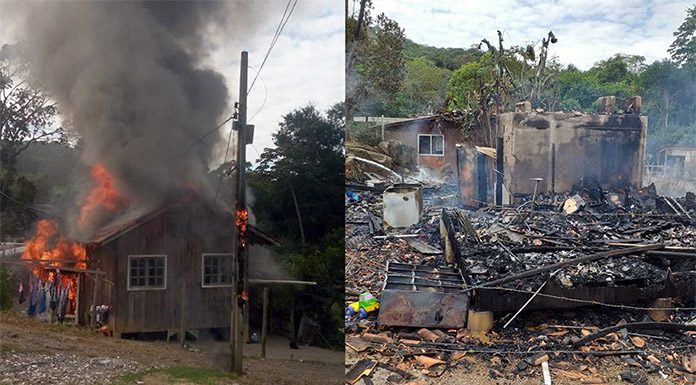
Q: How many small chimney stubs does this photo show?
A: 3